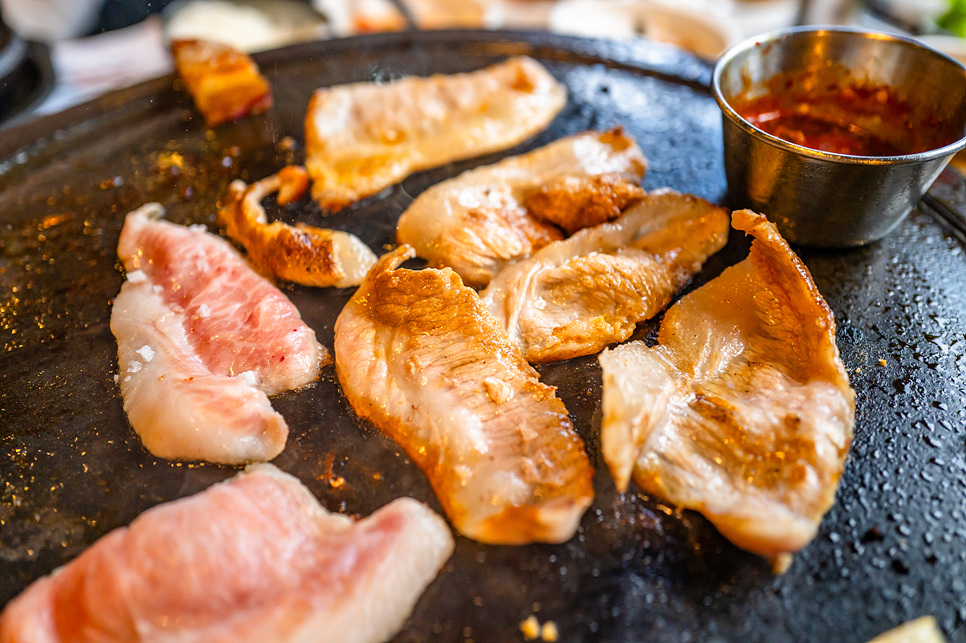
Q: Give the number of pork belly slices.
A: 9